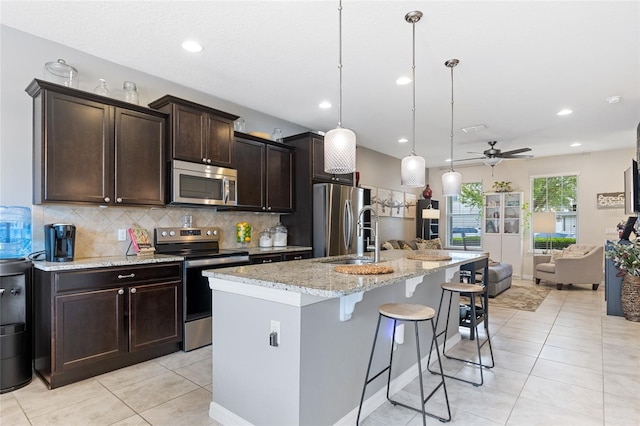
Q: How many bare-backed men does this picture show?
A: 0